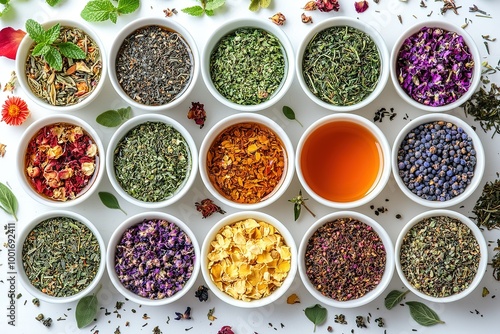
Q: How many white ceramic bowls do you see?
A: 15